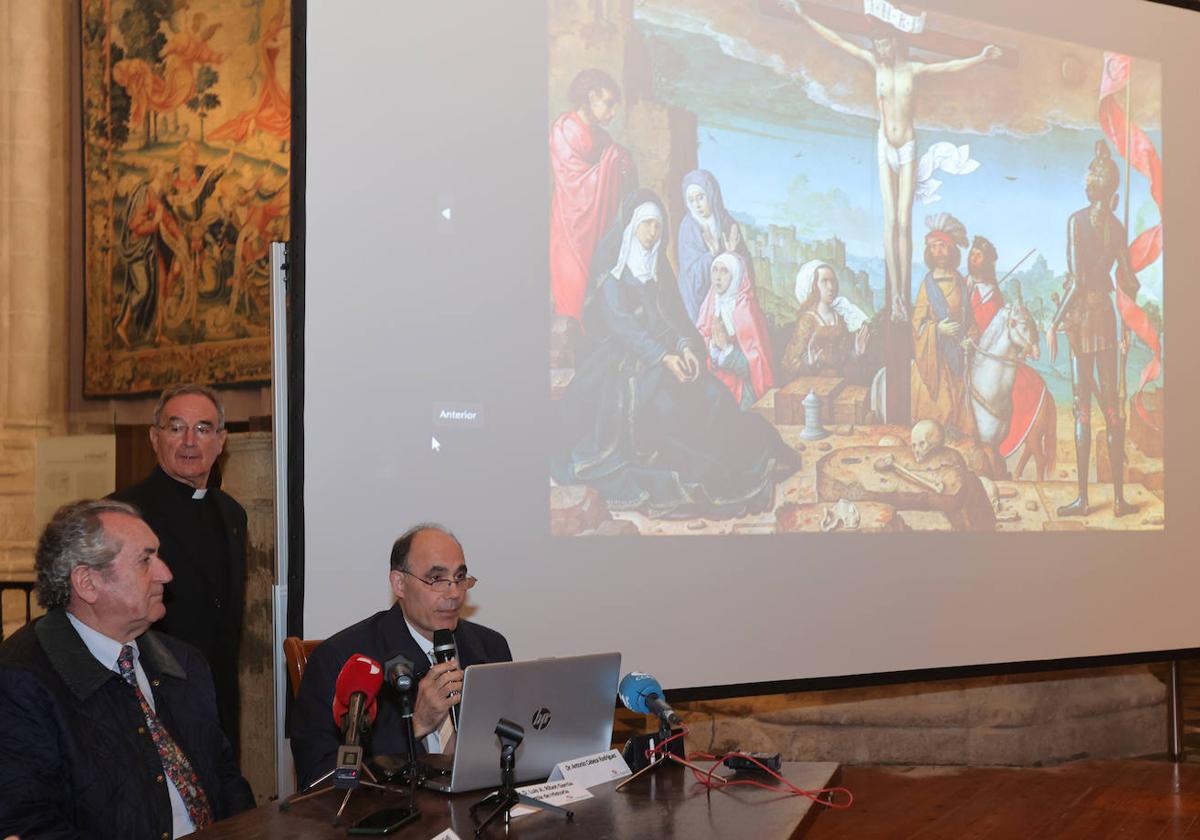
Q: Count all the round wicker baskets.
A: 0